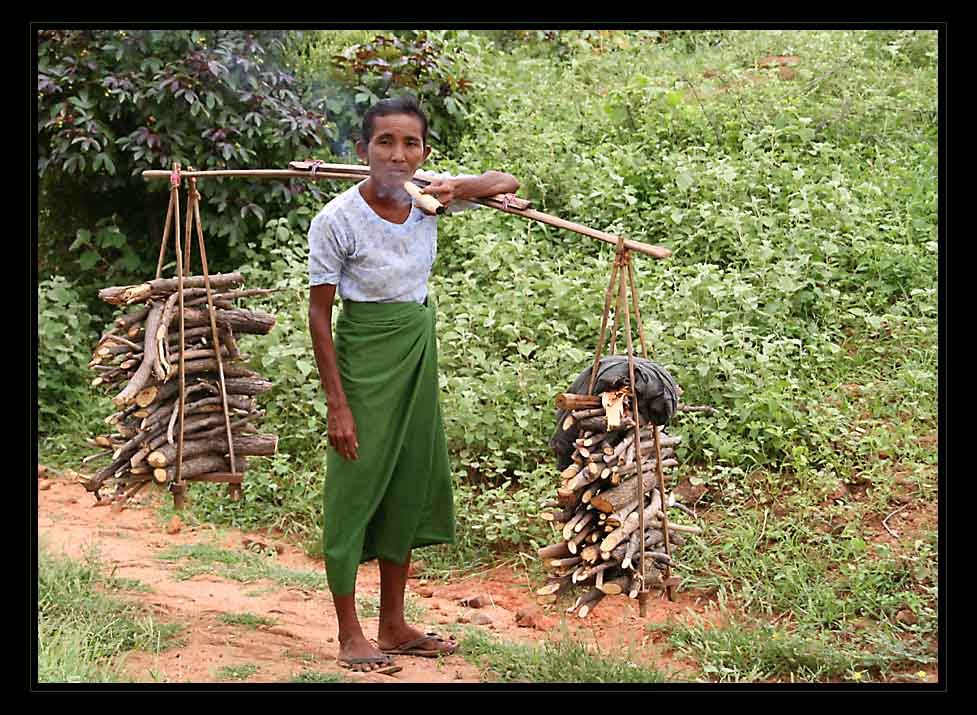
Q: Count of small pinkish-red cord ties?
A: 3